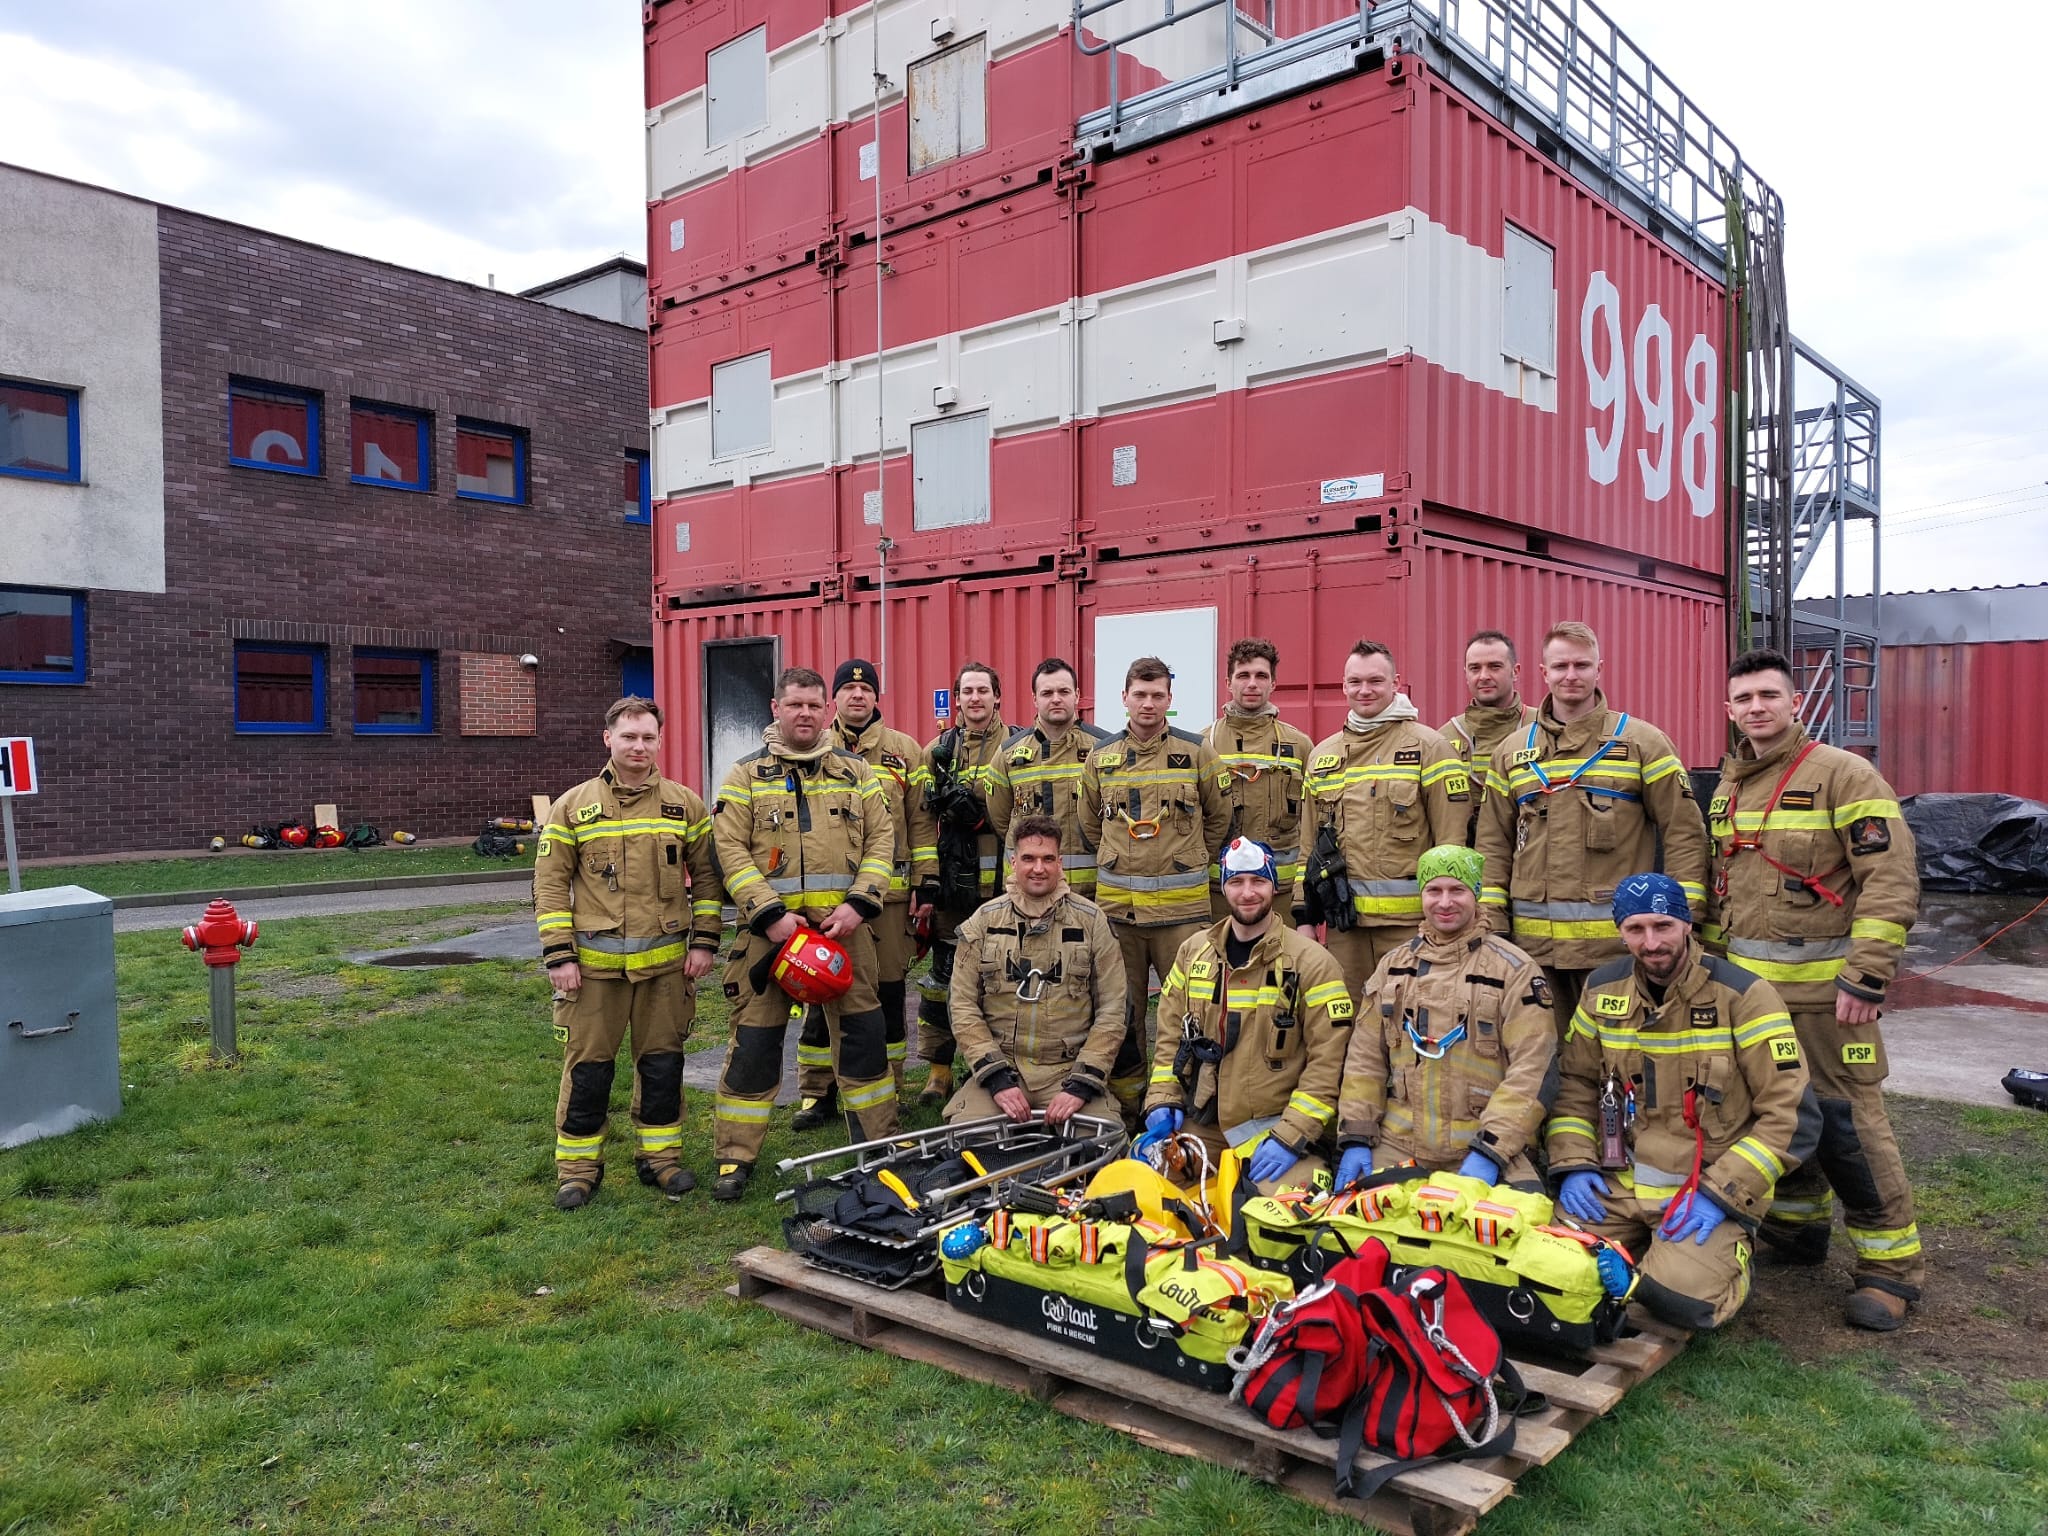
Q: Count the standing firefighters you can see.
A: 11